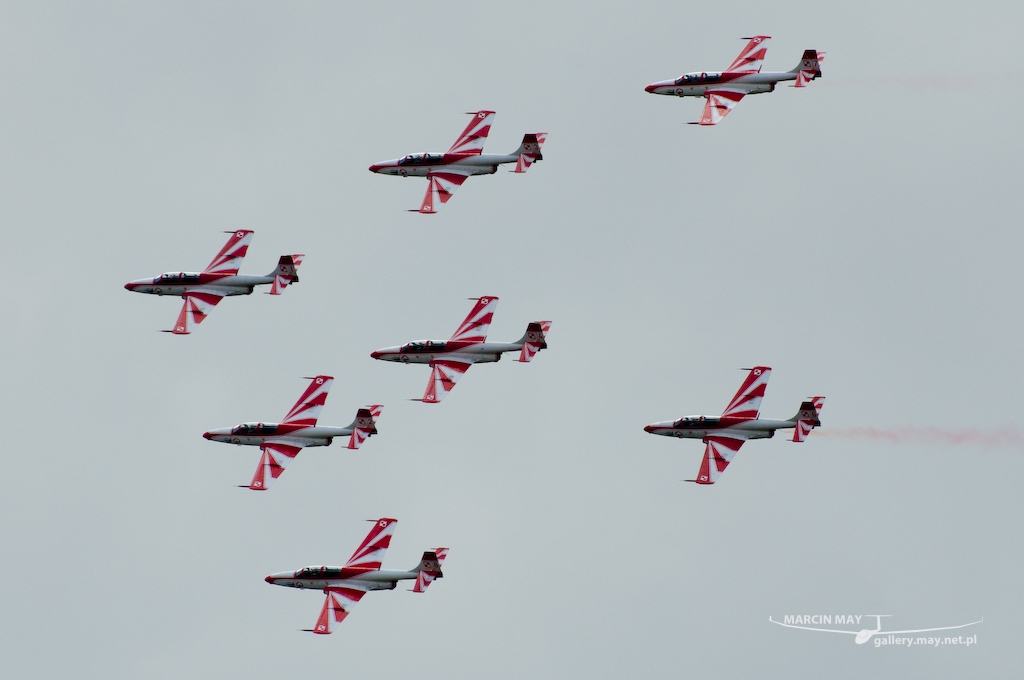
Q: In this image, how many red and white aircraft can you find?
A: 7